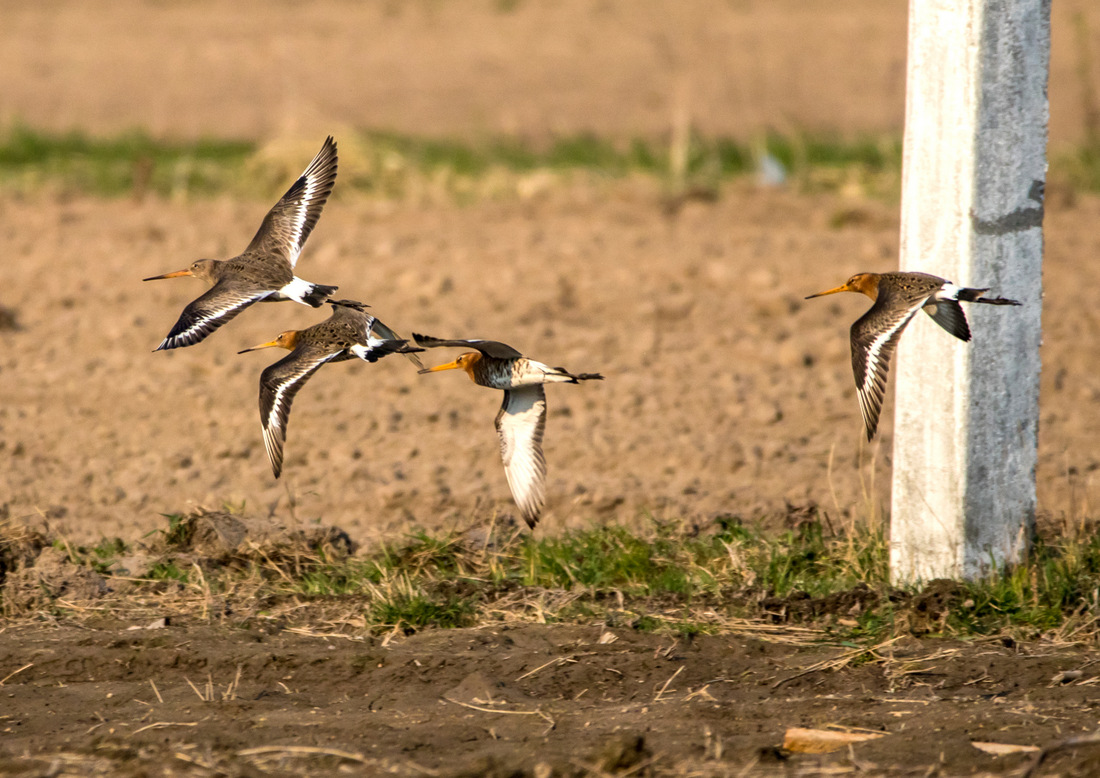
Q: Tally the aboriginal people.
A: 0